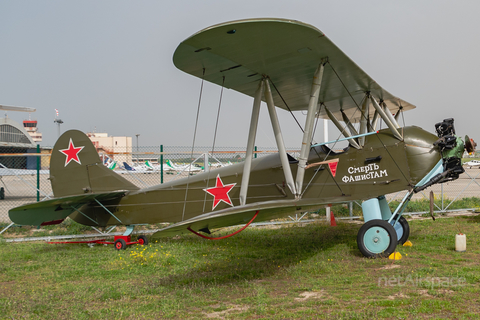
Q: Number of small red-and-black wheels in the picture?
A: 2